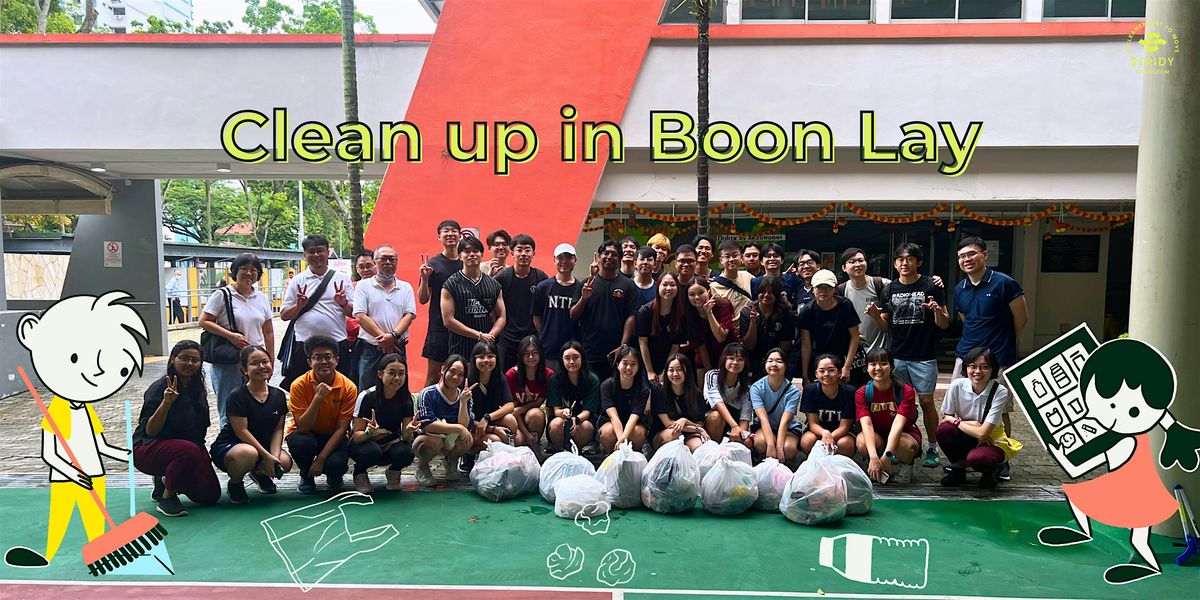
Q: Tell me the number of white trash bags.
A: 10